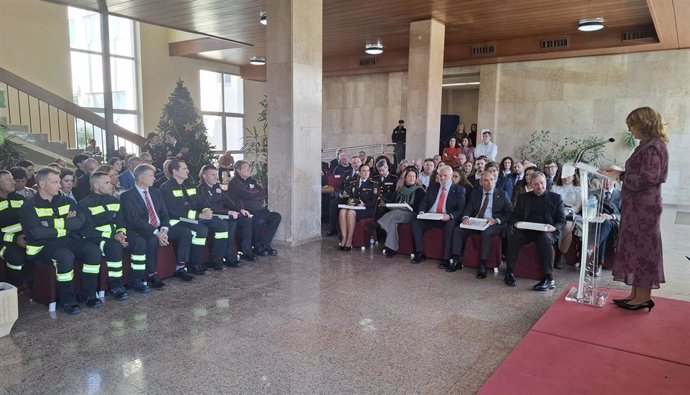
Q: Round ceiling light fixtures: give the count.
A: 4